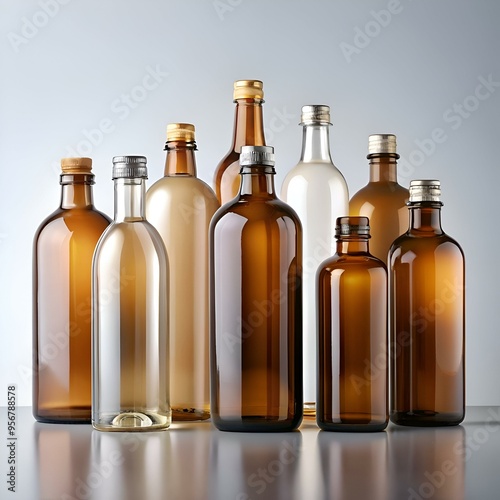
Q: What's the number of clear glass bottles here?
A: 2